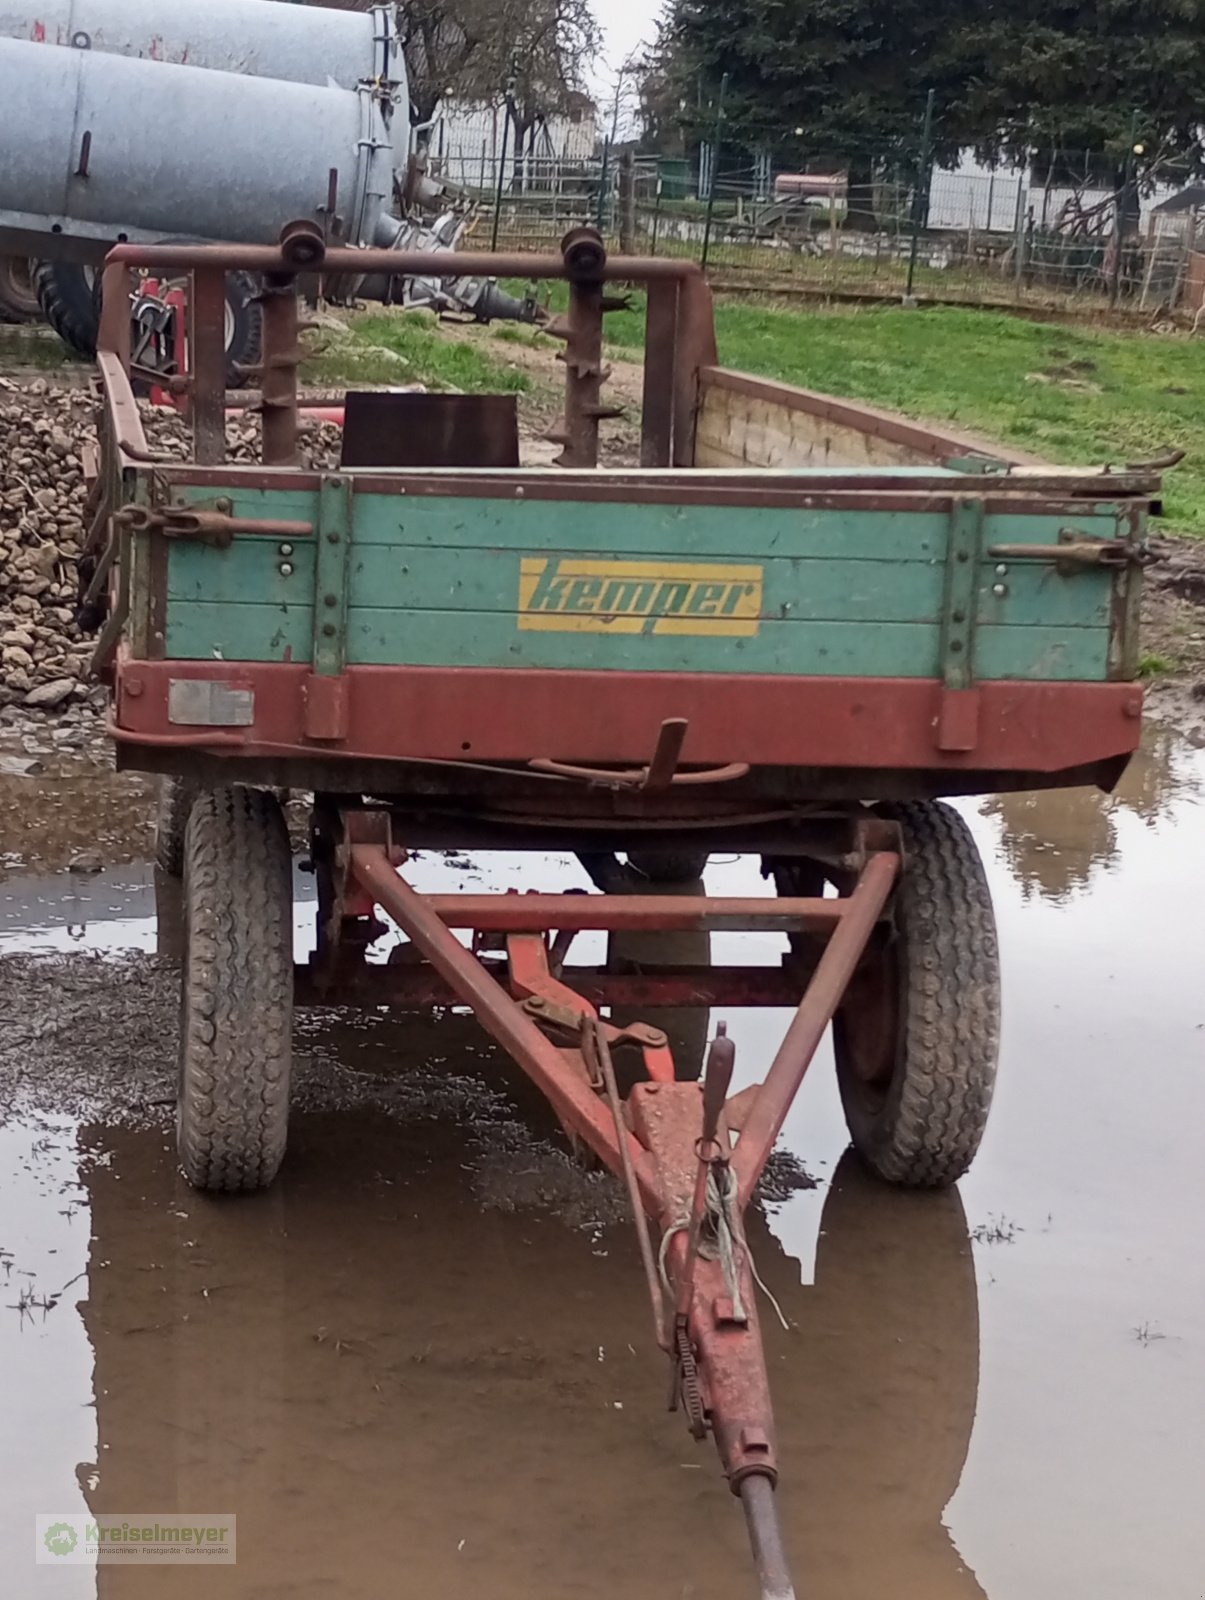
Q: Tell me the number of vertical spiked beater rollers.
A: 2